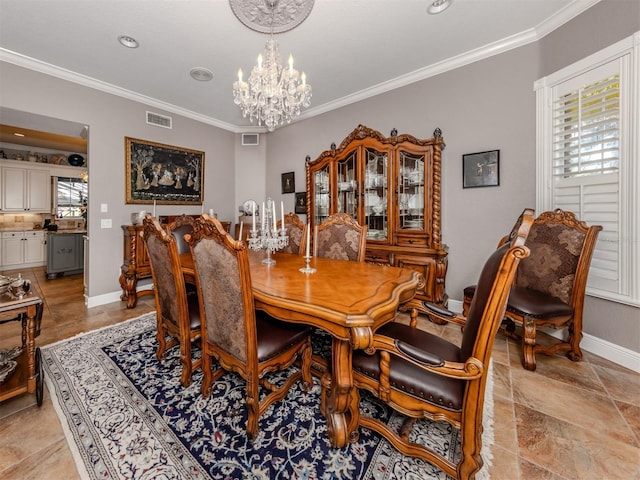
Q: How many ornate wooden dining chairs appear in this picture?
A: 7